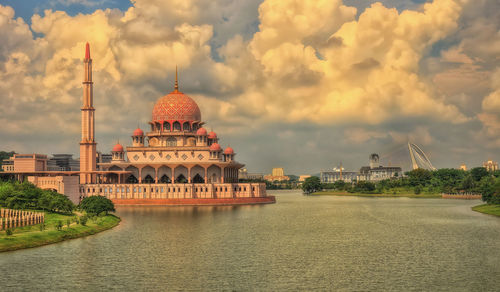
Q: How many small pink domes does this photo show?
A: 6